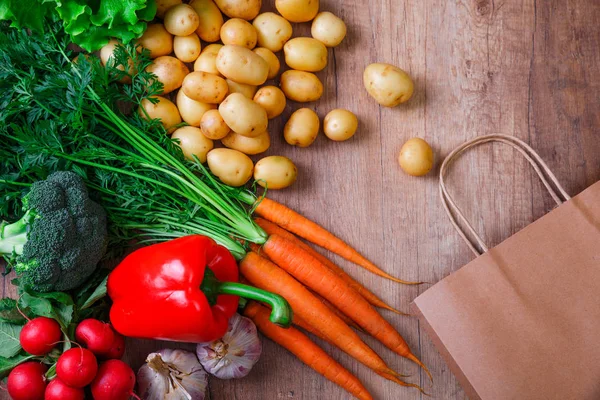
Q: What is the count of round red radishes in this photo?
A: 7